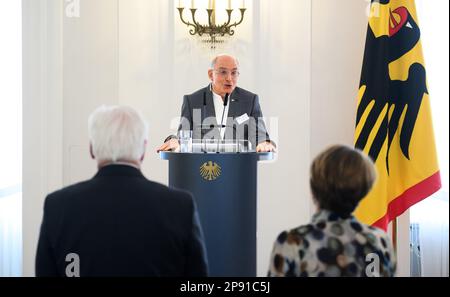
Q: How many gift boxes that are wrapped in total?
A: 0